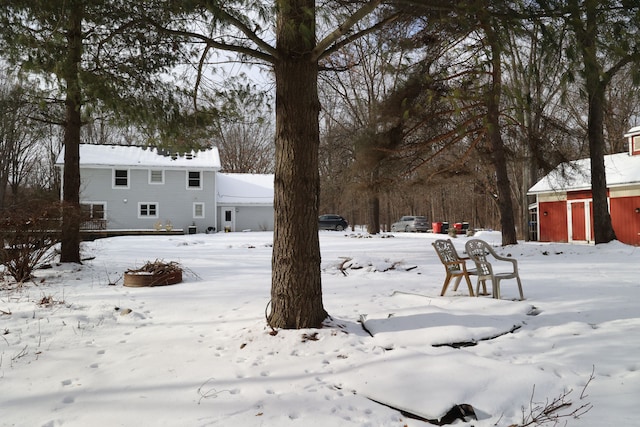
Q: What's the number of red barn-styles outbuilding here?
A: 1